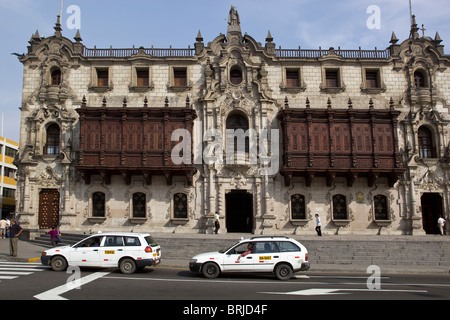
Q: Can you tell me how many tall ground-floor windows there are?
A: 6